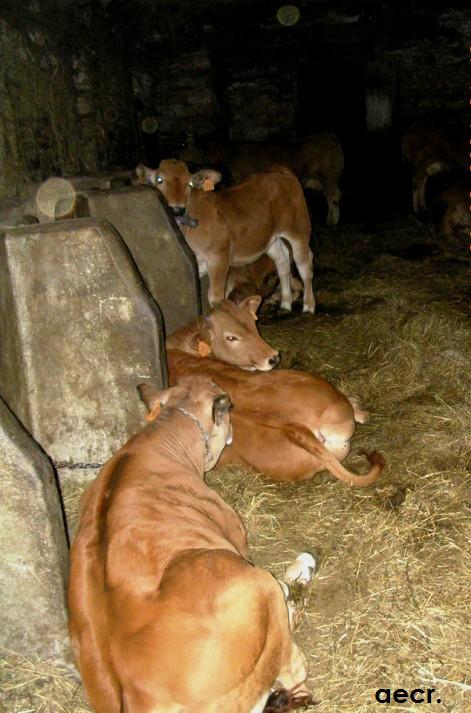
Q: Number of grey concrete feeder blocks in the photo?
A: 3